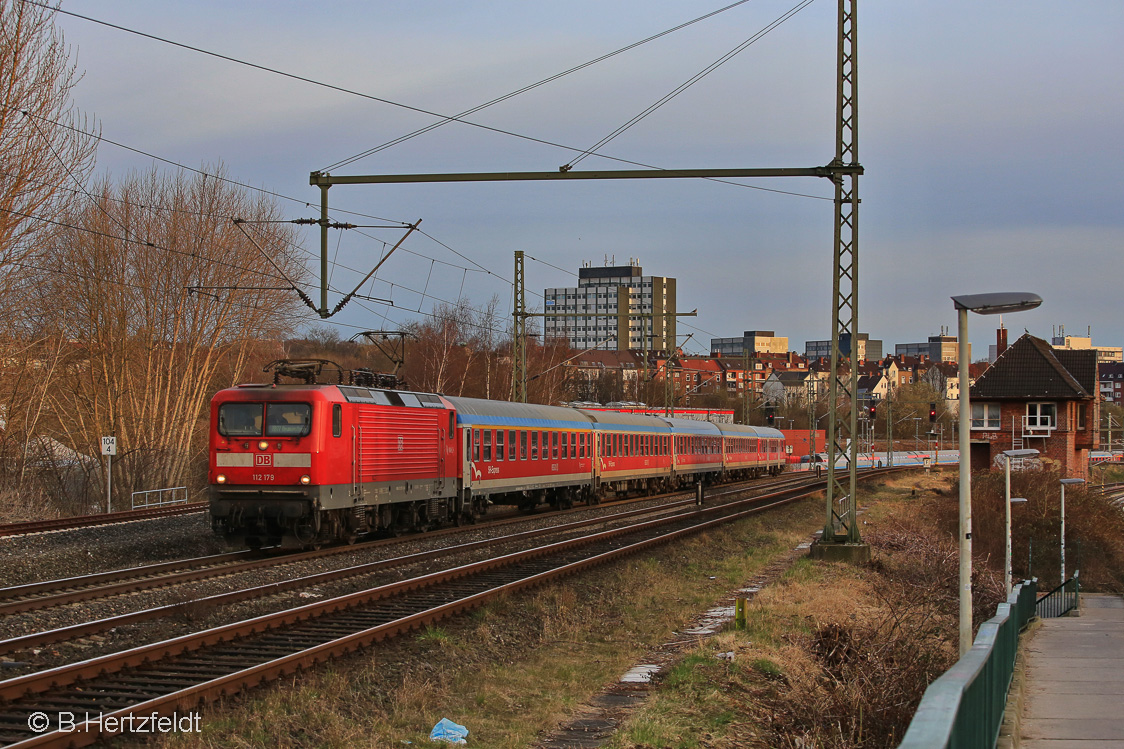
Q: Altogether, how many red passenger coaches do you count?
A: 5